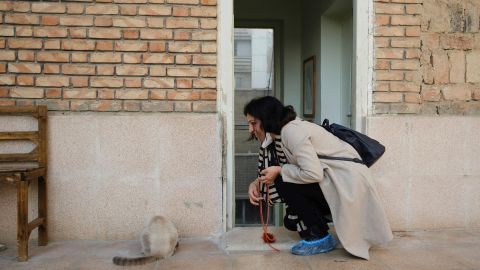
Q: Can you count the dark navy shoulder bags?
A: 1